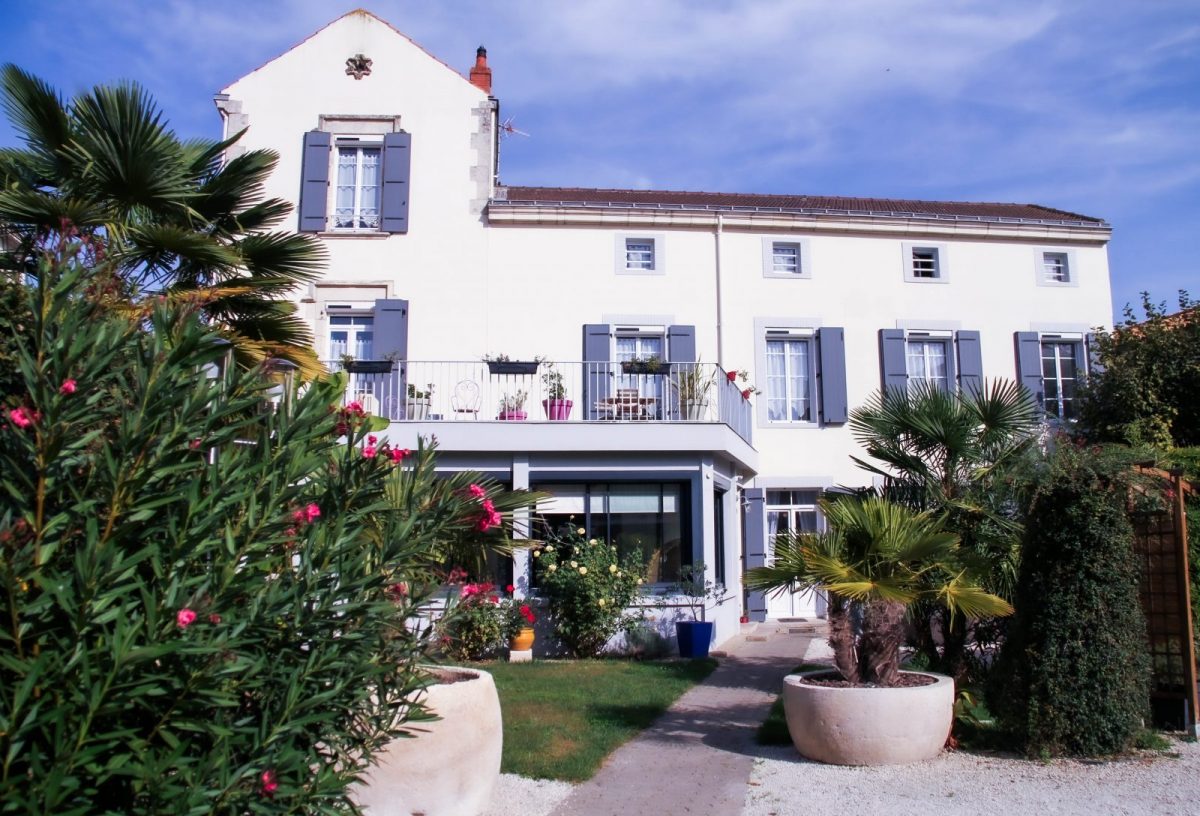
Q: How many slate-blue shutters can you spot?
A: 11